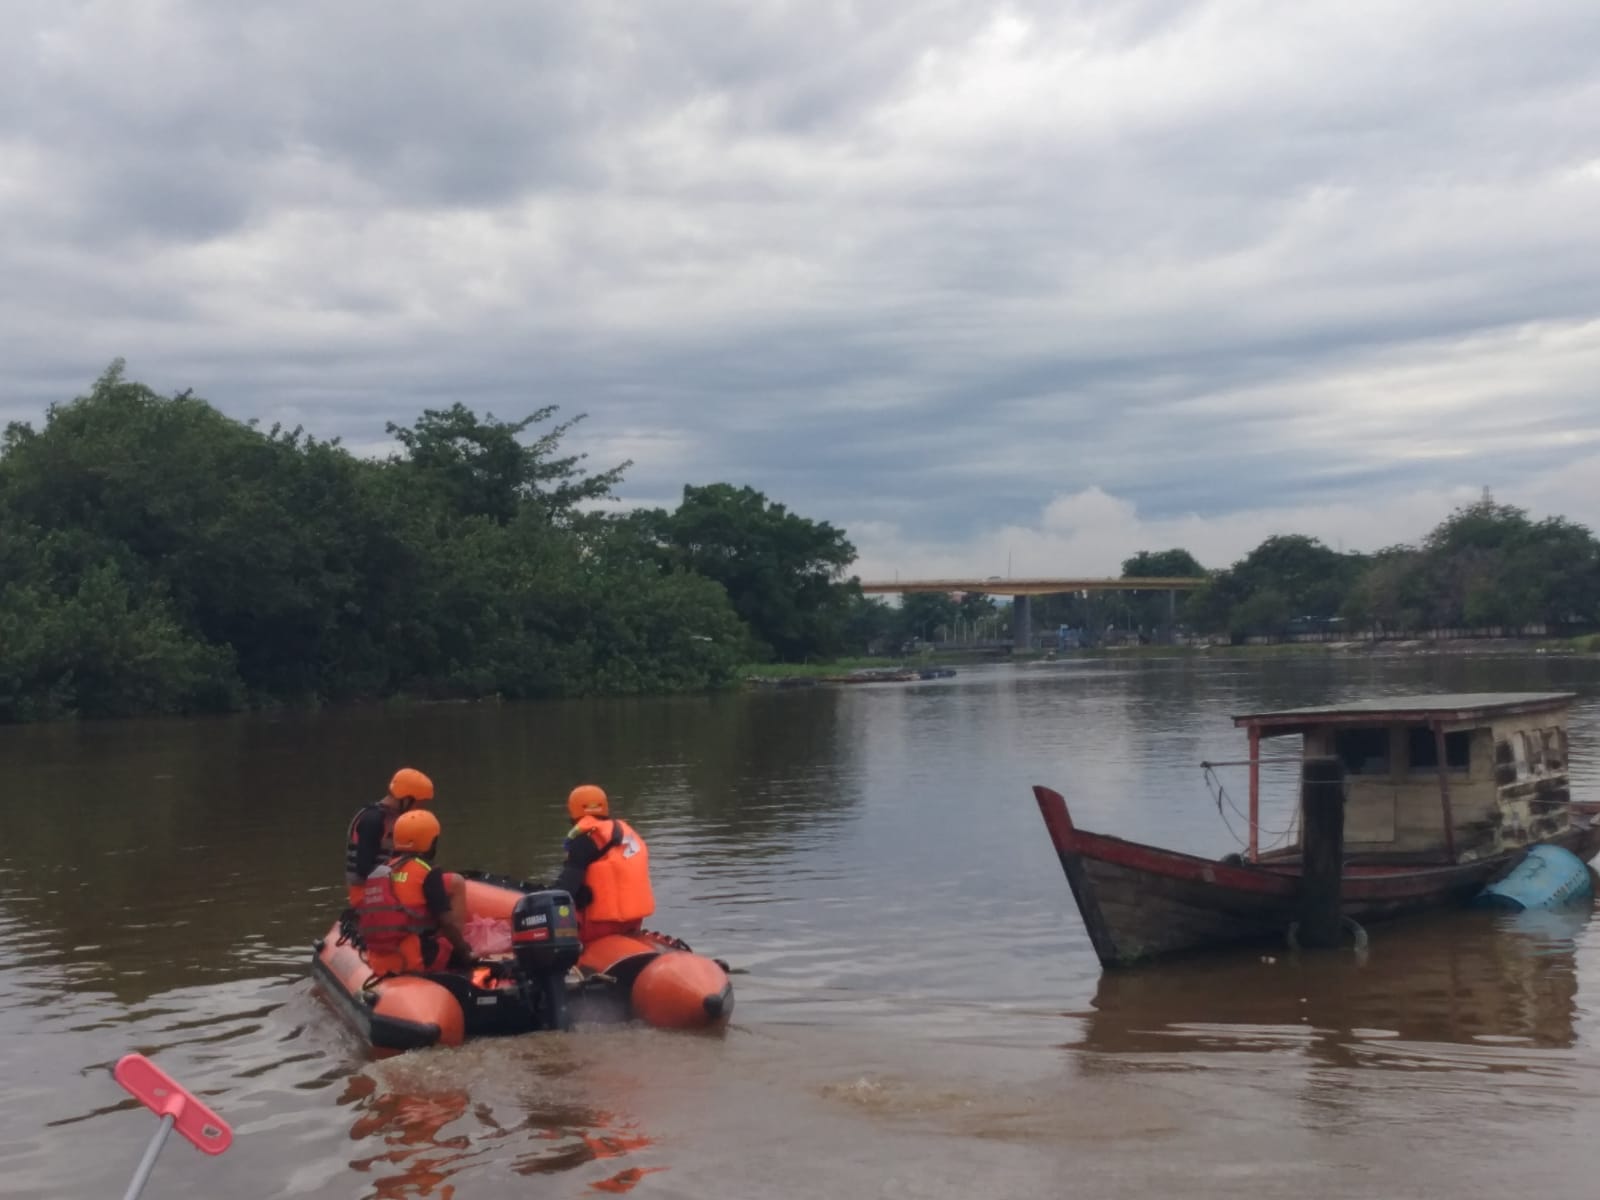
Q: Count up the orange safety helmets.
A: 3